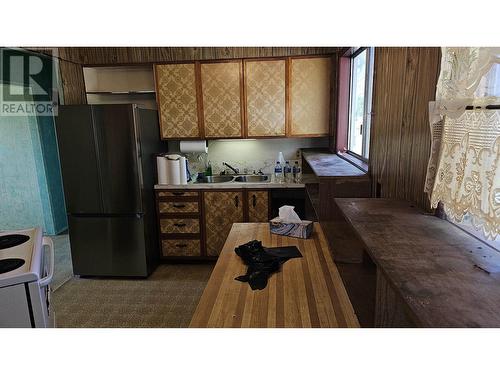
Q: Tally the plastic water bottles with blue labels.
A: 3